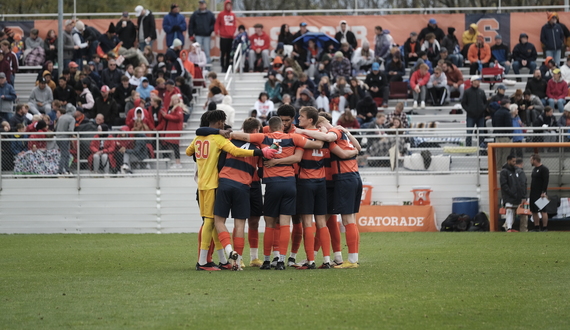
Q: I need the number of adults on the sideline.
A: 3